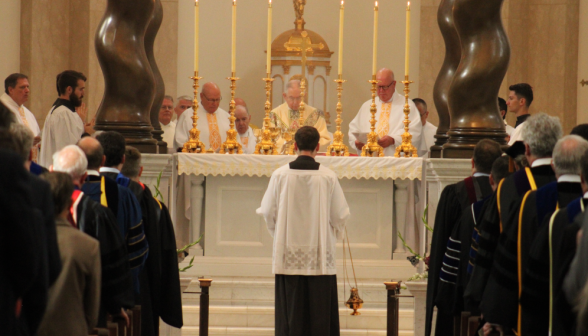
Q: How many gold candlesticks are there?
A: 6